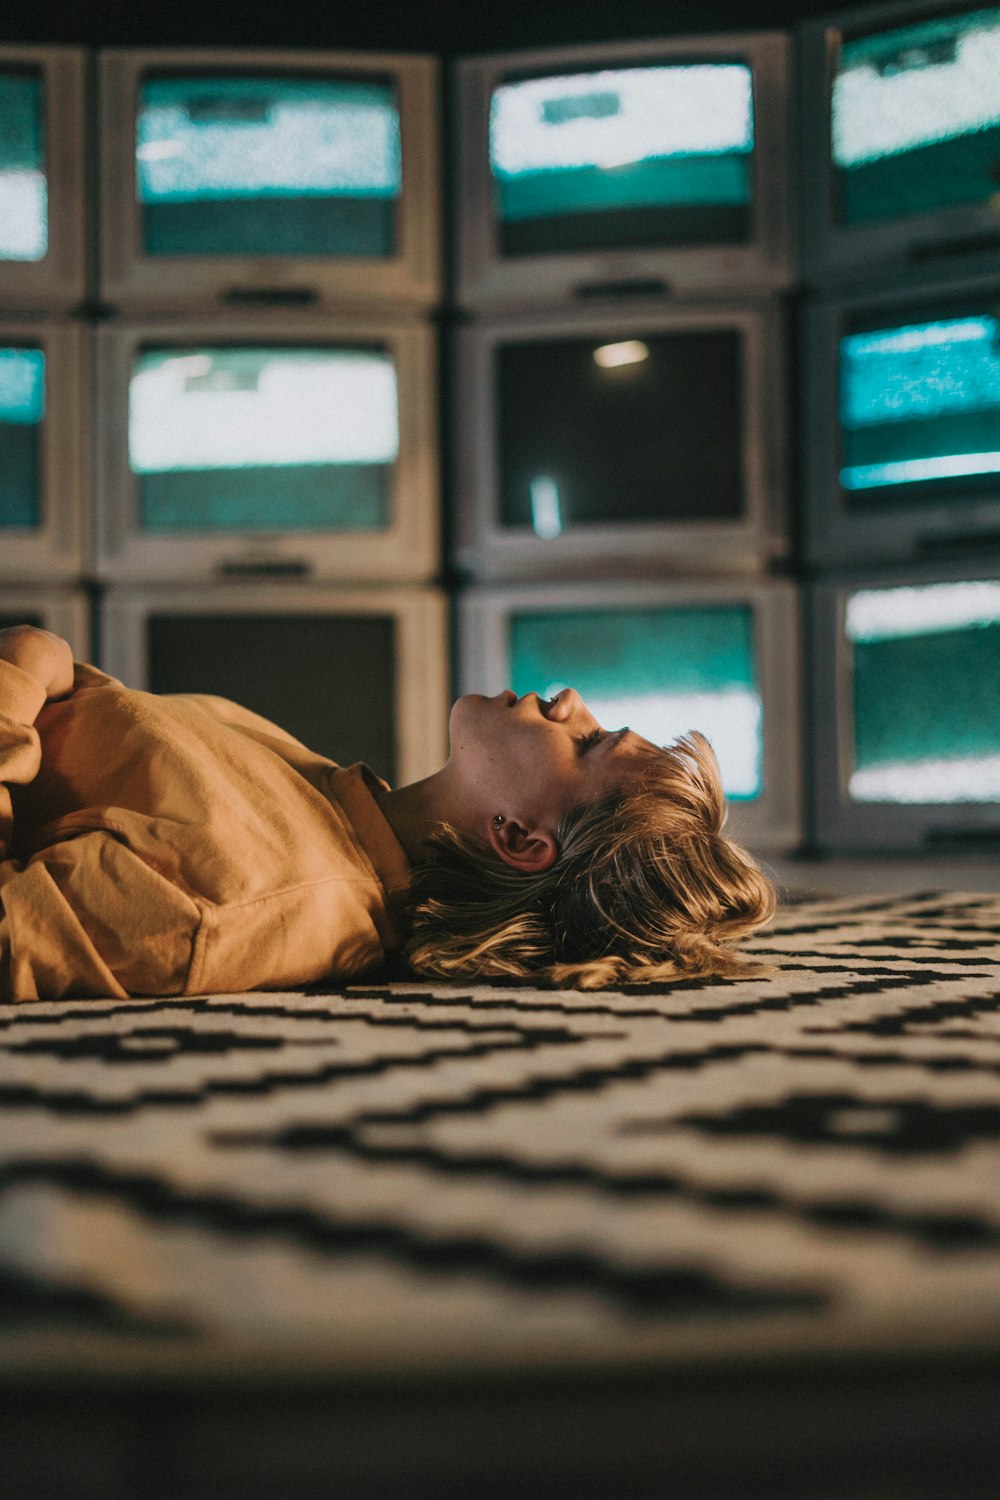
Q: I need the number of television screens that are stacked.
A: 12